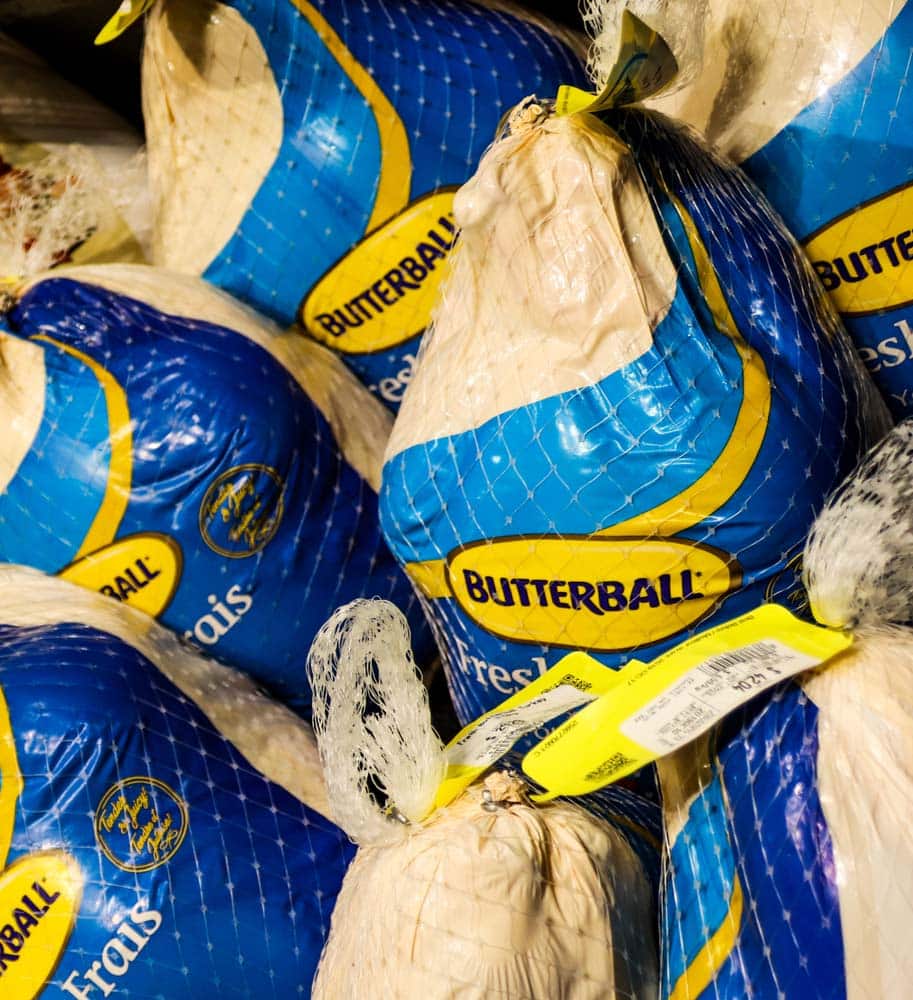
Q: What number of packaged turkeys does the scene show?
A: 7